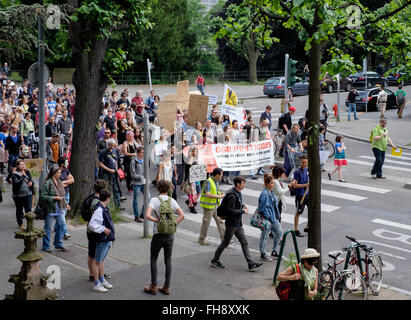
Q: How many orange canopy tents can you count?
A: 0